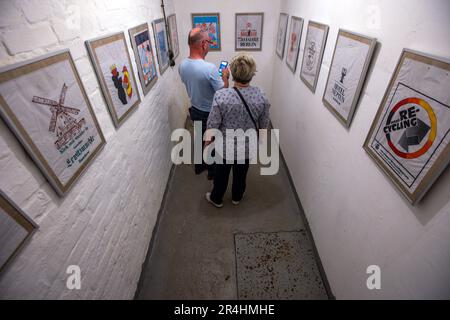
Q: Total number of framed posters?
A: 13